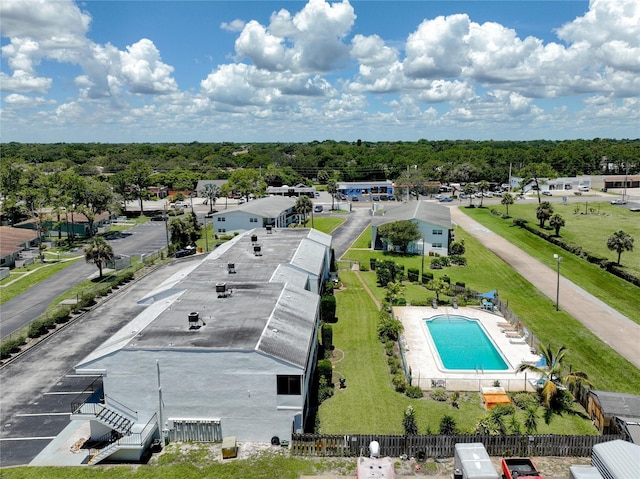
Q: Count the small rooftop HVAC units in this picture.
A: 6